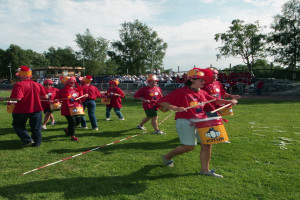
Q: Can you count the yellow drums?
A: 7